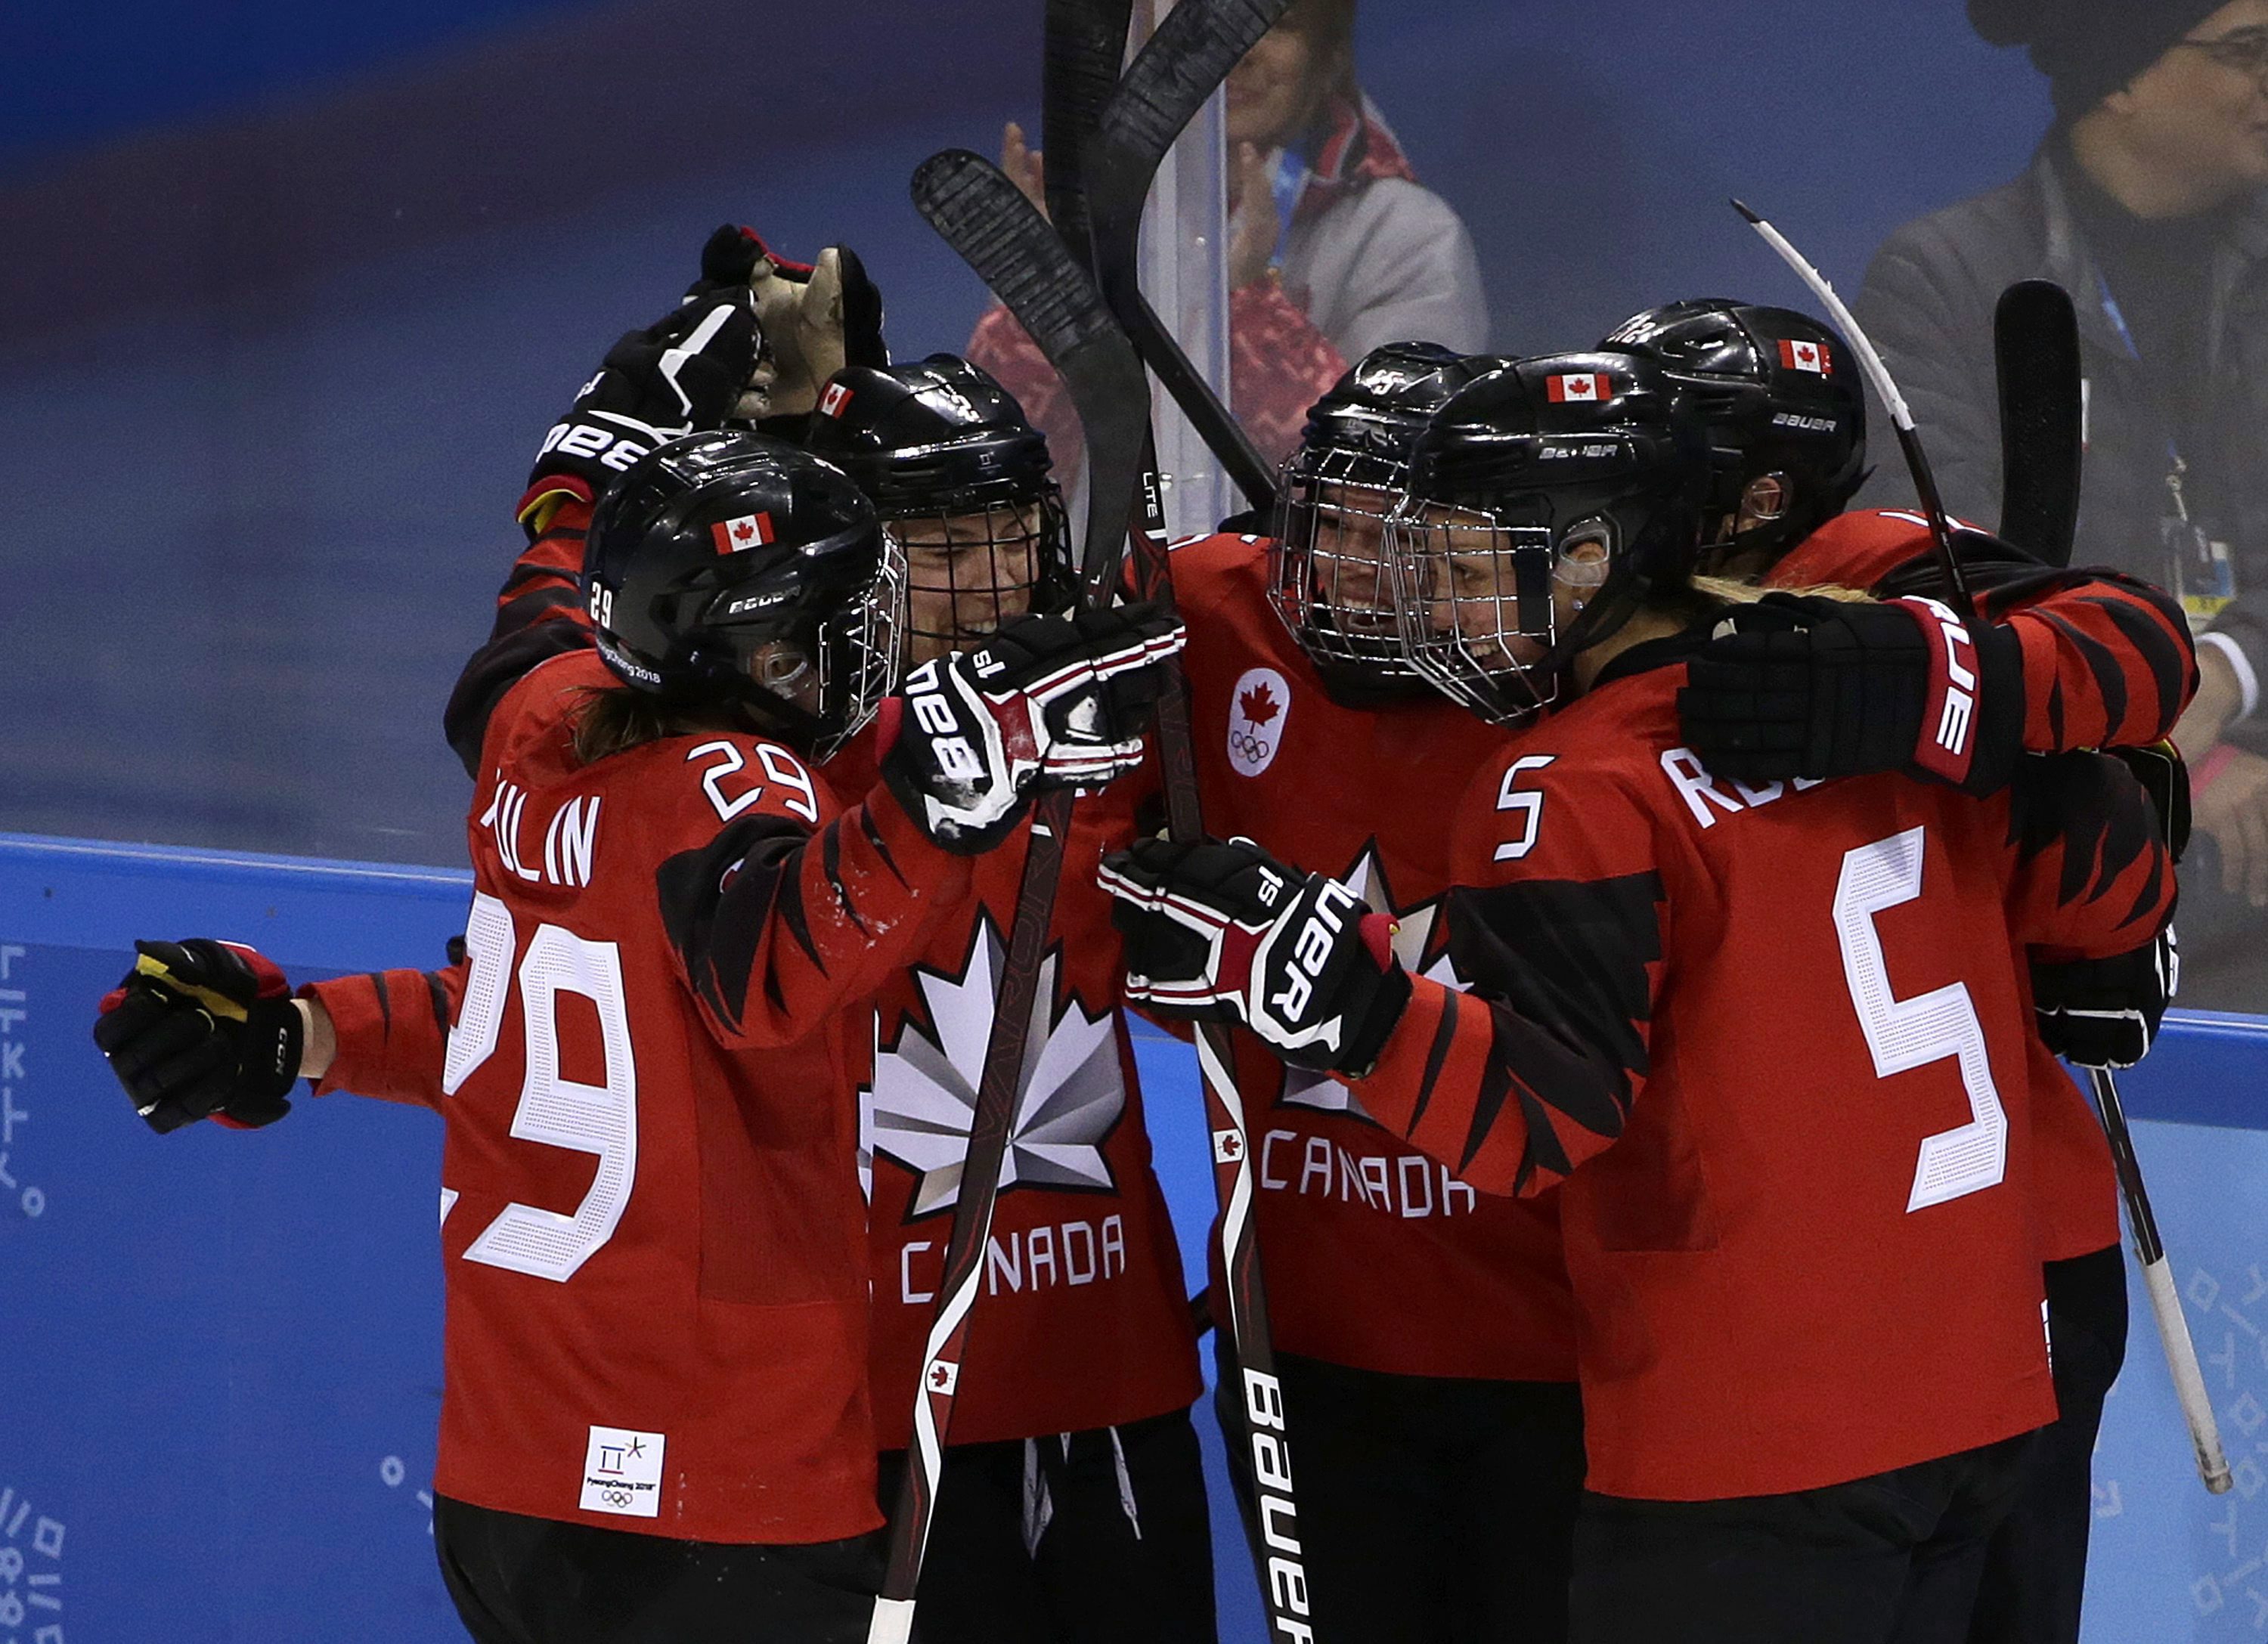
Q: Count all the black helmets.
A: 5